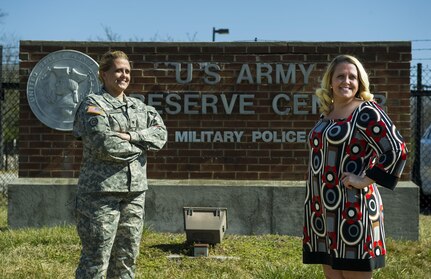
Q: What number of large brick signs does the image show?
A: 1